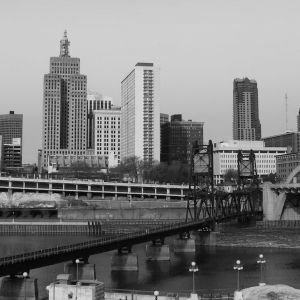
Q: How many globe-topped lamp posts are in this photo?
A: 6